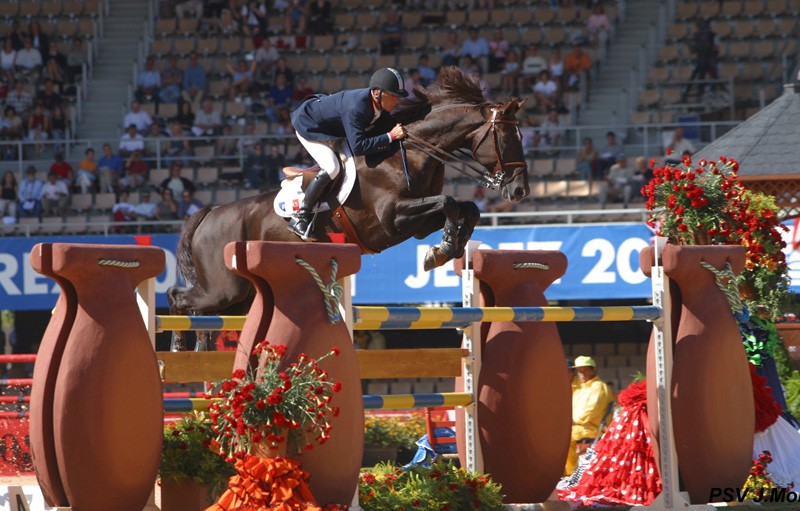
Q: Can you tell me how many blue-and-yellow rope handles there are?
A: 4